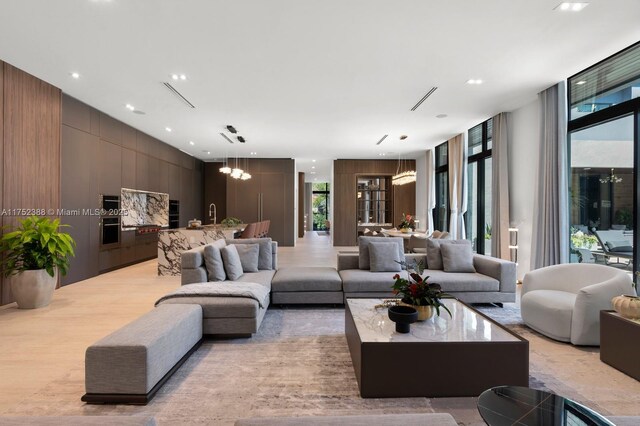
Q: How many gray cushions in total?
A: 8